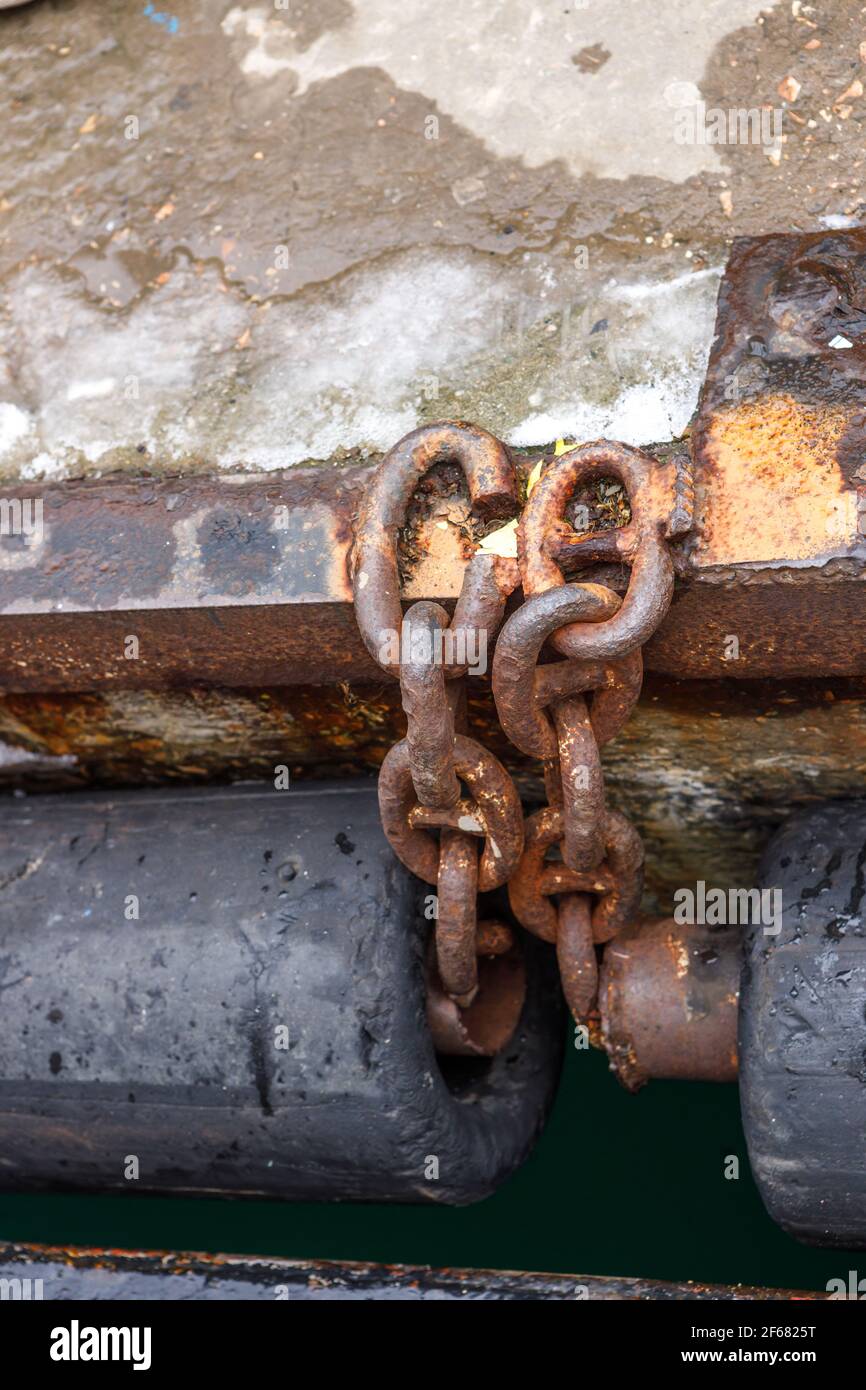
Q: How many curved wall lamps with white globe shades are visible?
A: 0